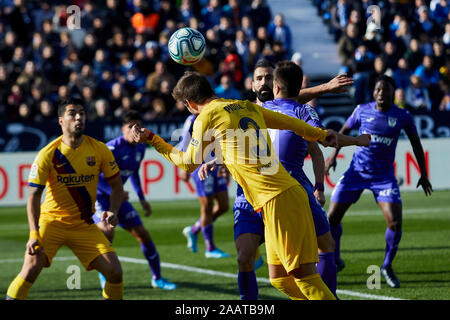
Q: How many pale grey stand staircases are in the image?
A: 1